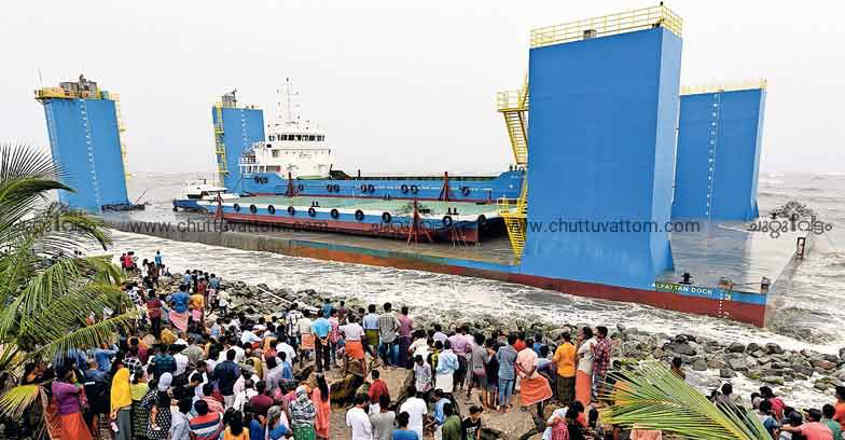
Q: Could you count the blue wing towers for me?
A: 4